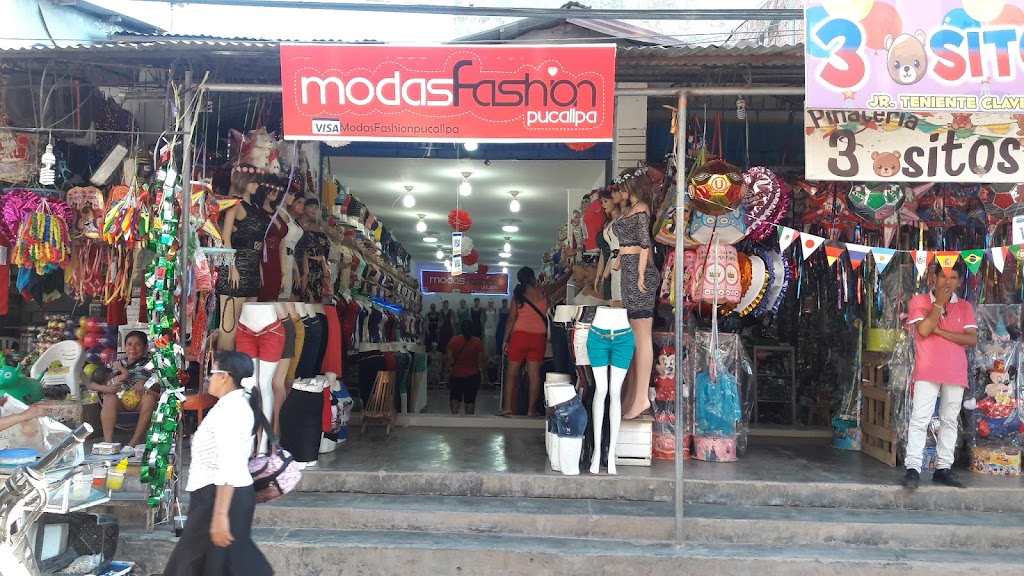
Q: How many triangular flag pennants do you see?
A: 10